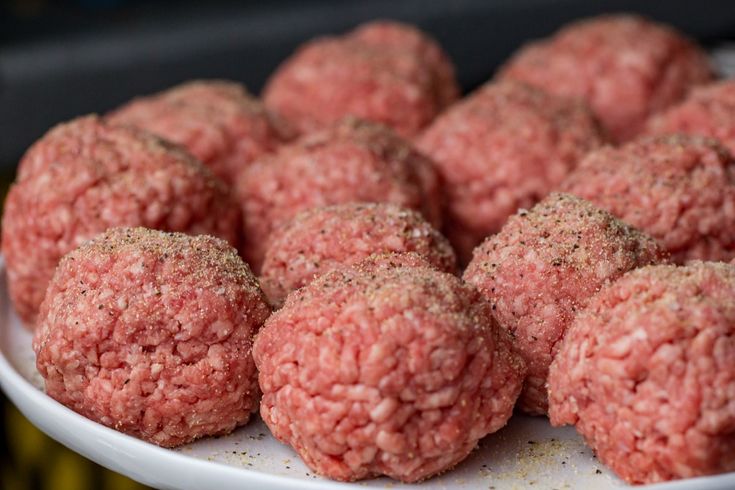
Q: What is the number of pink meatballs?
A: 13